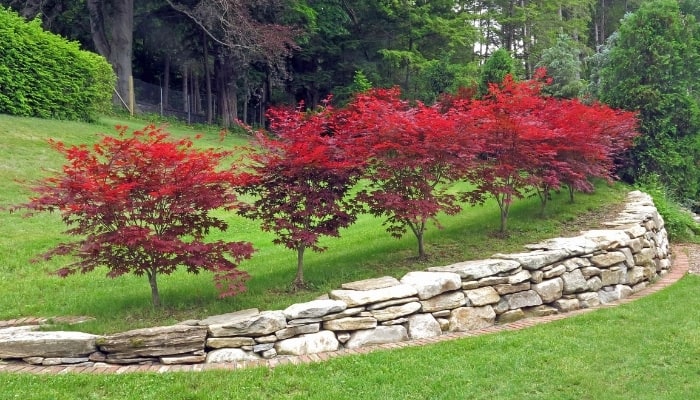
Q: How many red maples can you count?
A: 6